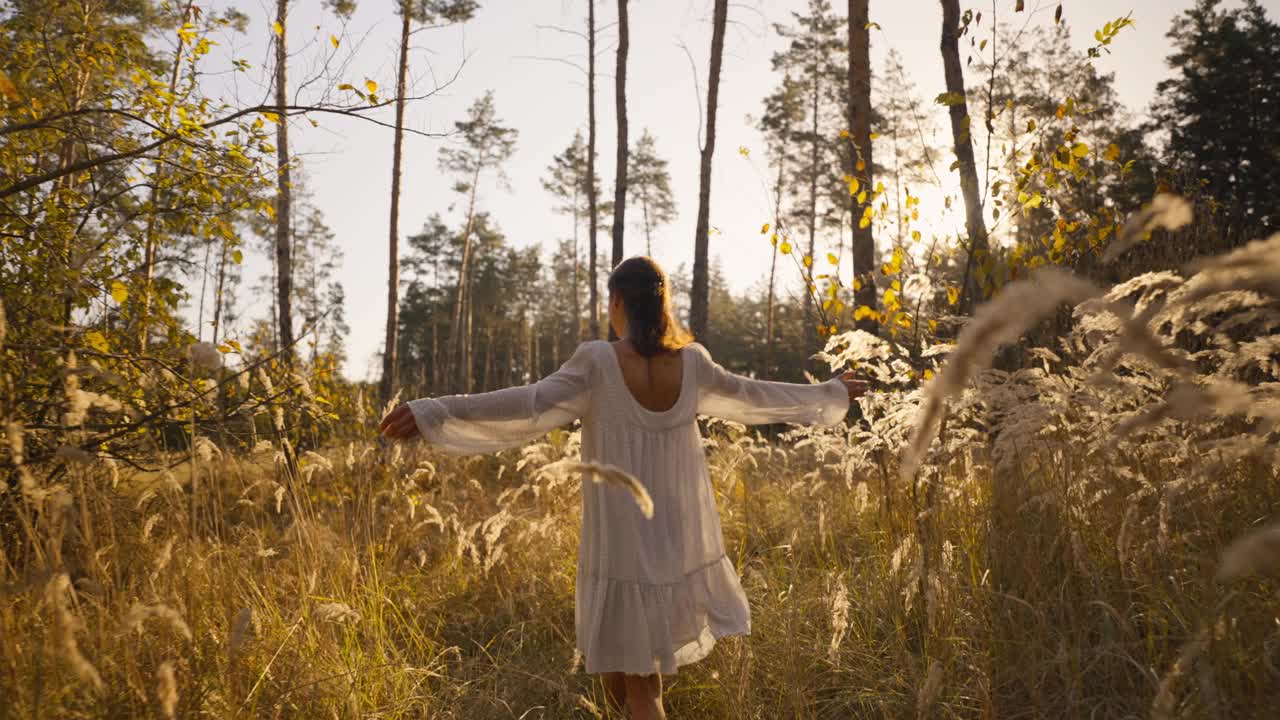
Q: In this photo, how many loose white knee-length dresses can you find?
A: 1